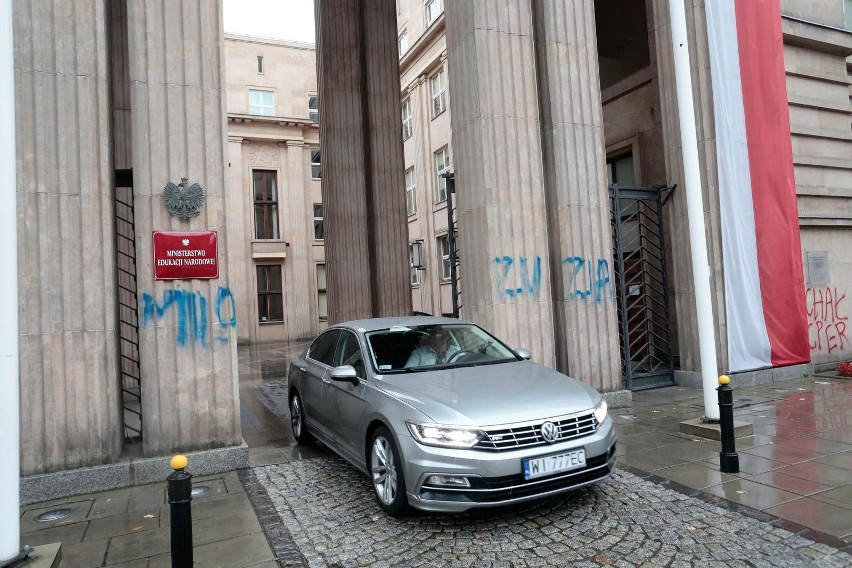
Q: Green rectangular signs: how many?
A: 0